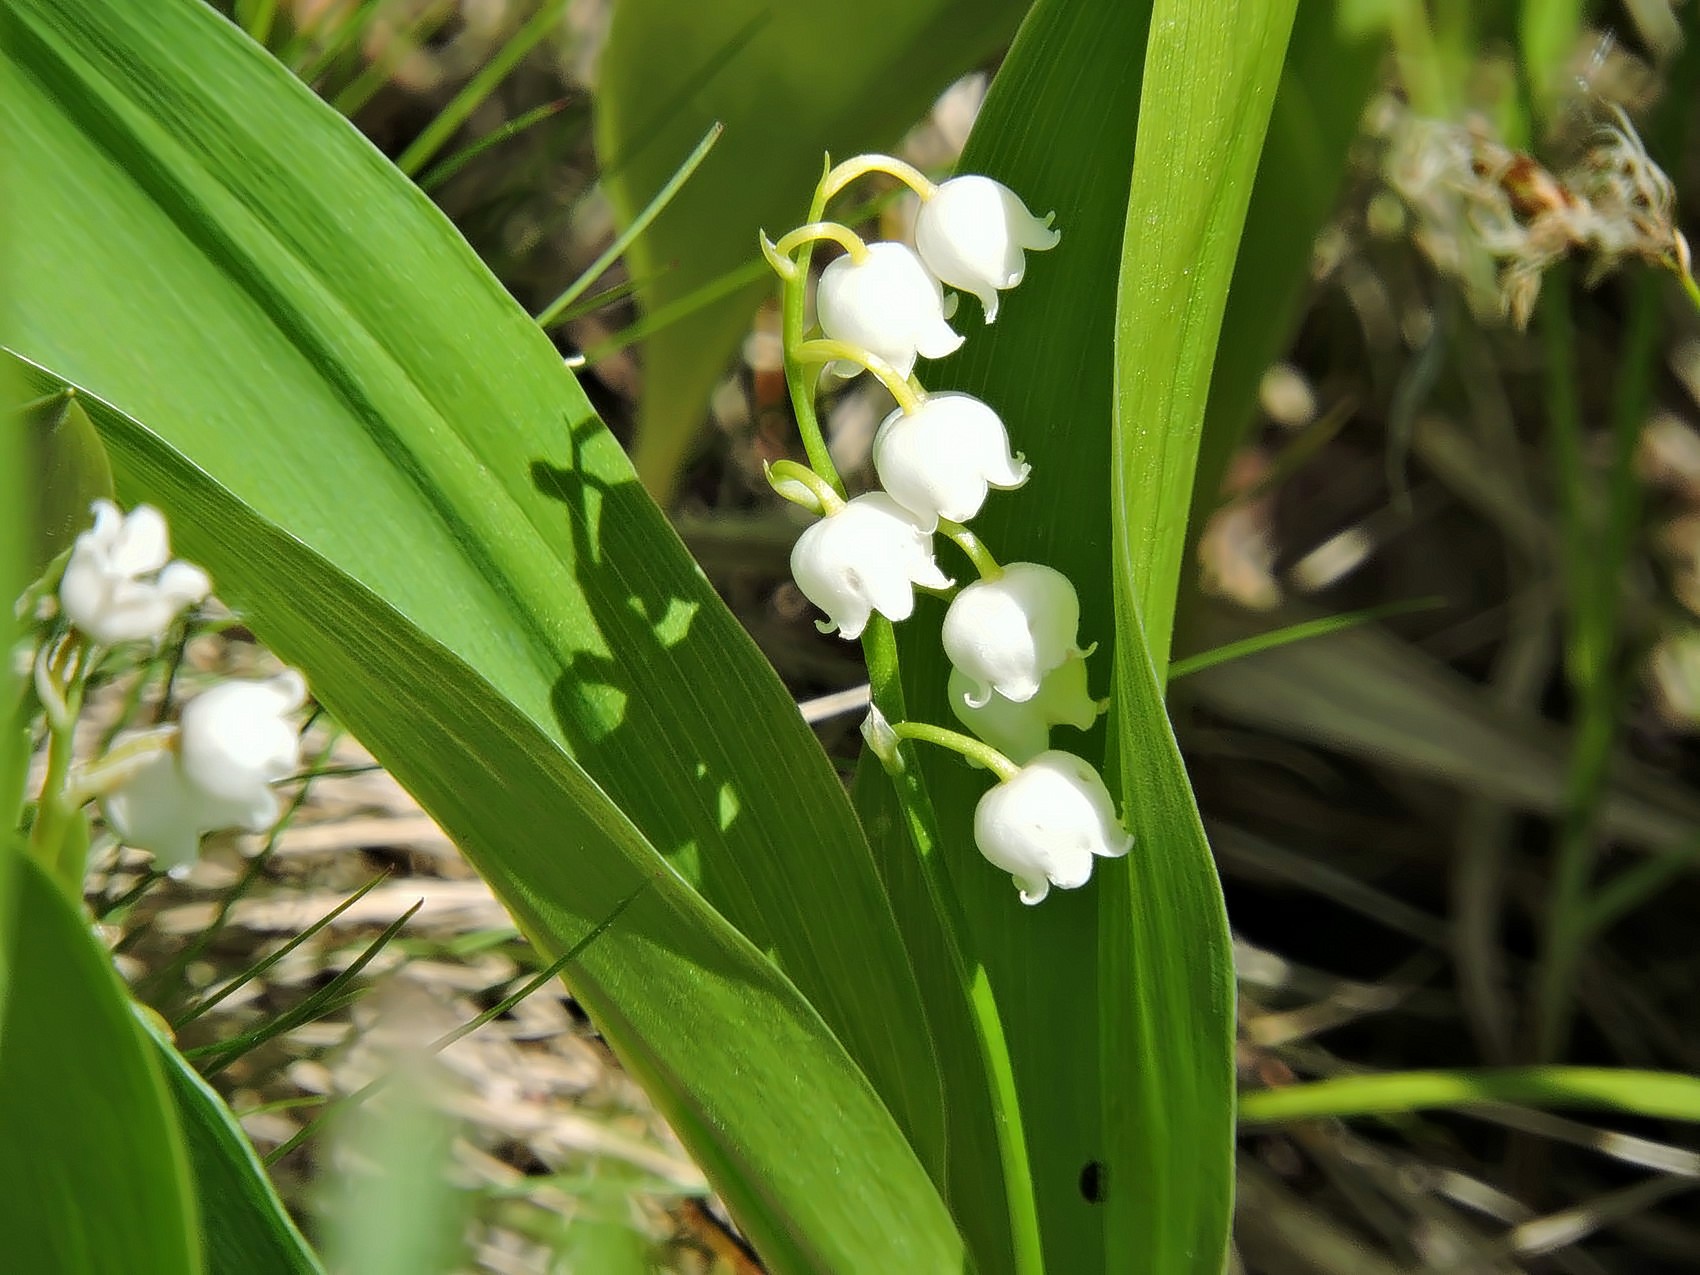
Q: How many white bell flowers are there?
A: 10